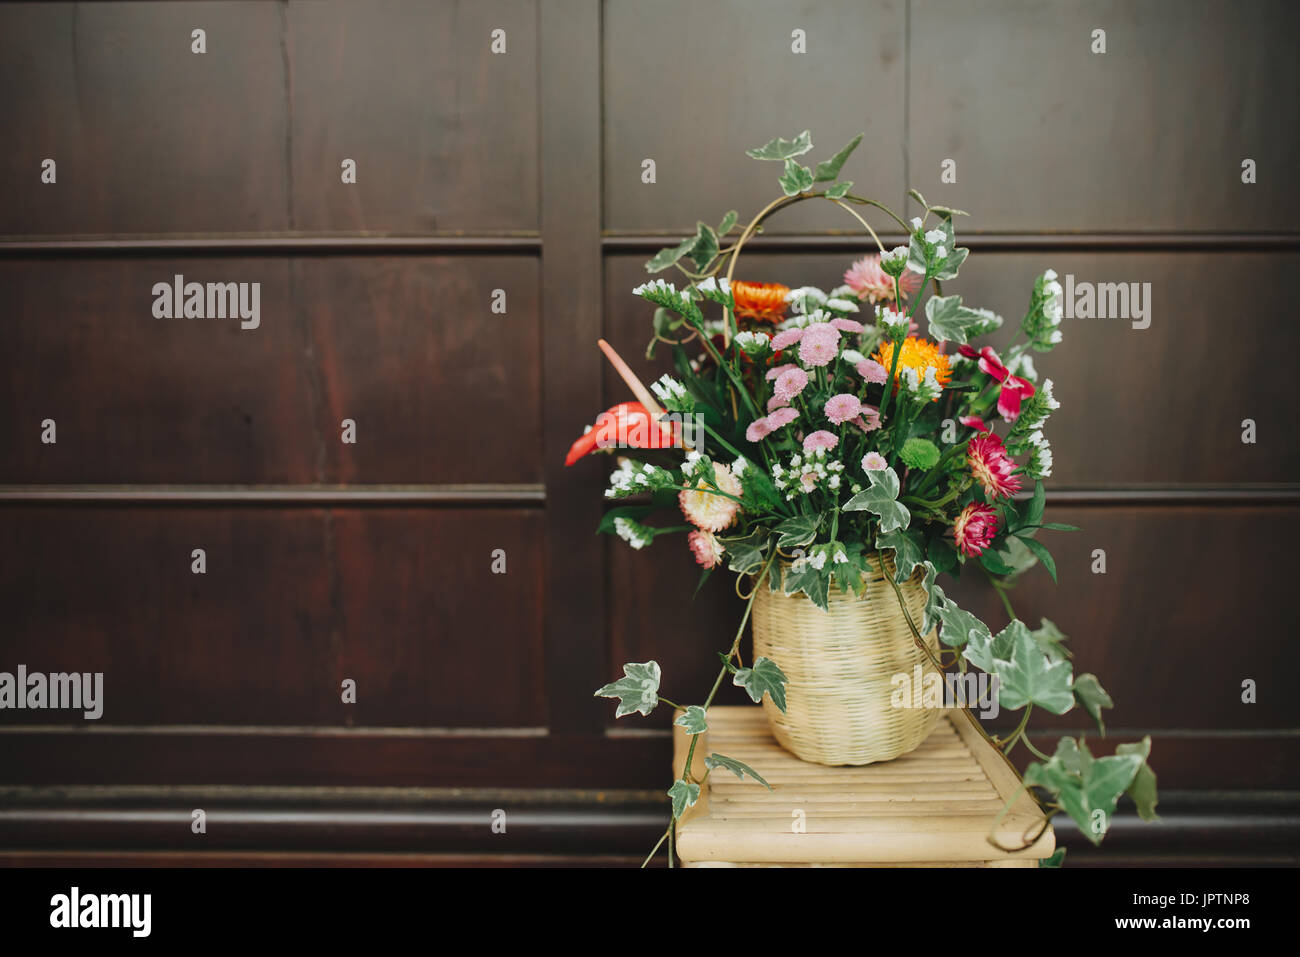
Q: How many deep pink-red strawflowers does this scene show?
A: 2